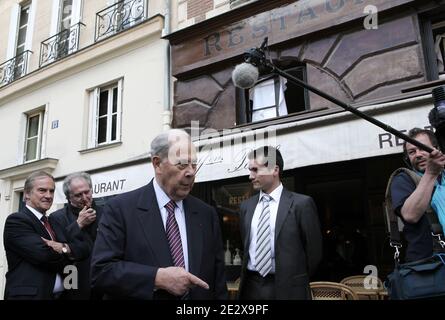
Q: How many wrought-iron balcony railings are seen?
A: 3